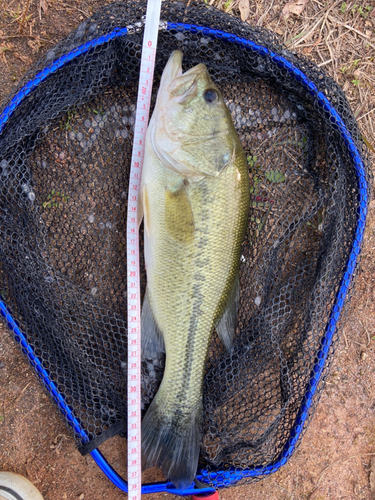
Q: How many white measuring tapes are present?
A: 1